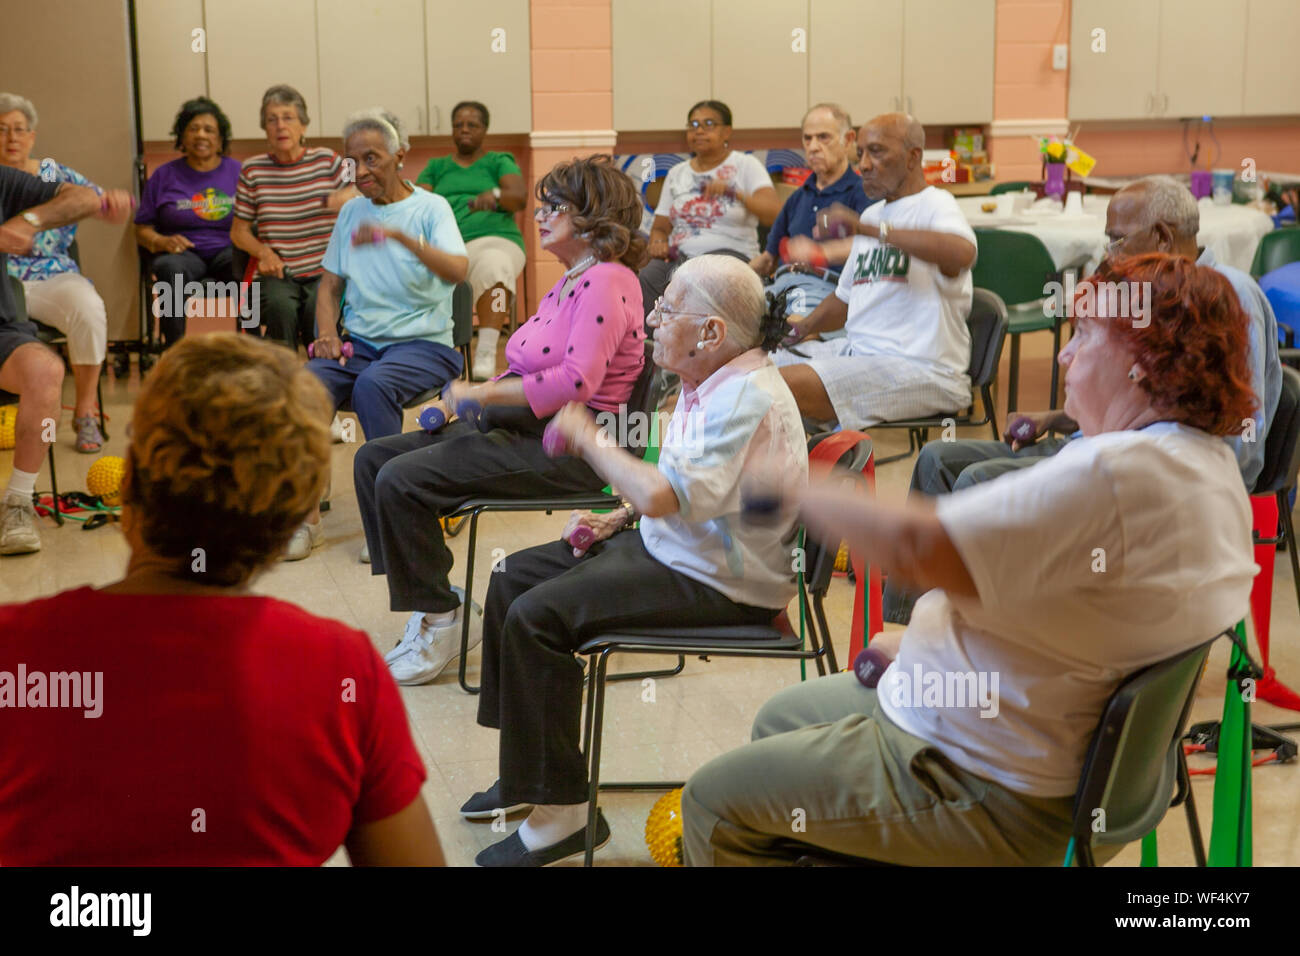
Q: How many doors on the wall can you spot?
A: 11